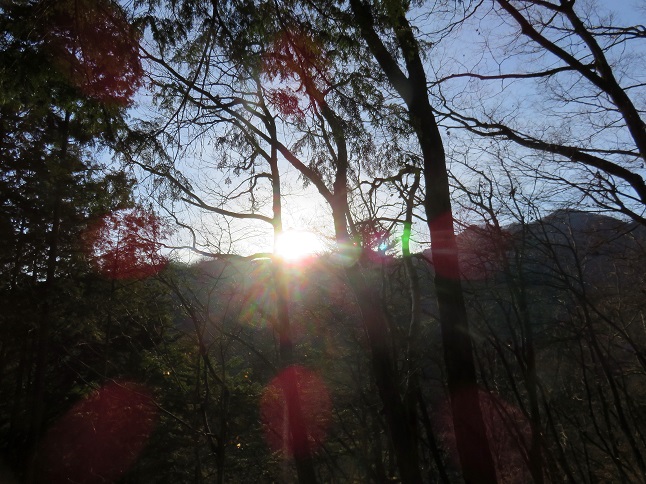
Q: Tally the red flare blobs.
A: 7